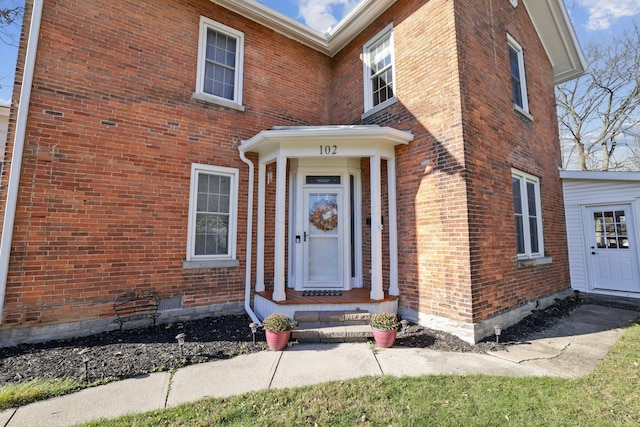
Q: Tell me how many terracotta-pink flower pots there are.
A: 2